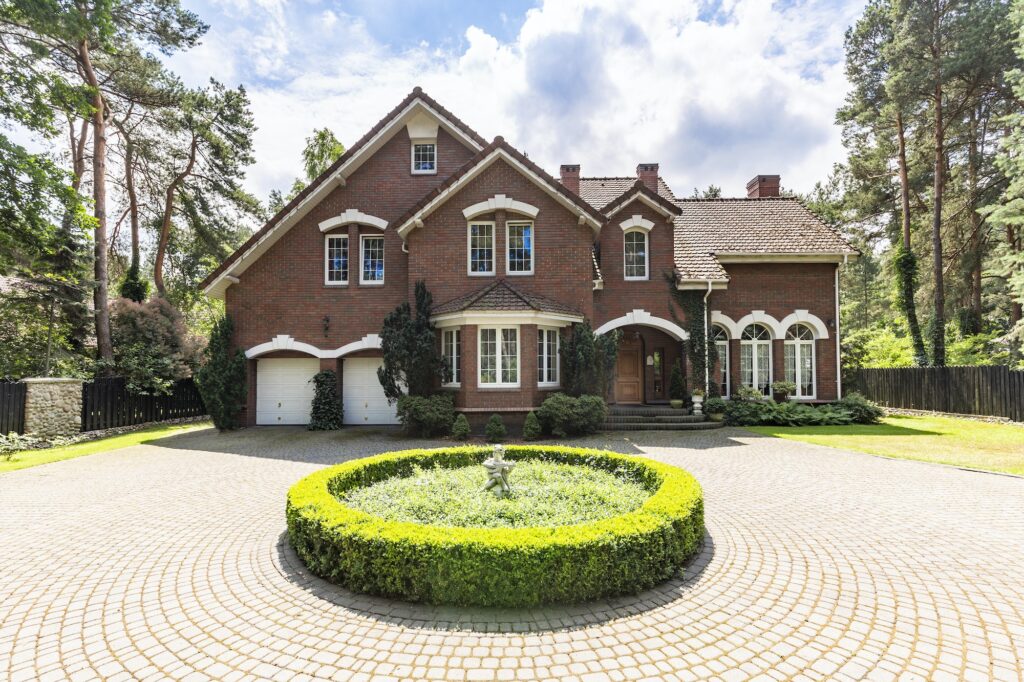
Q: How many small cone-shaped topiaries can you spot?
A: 3